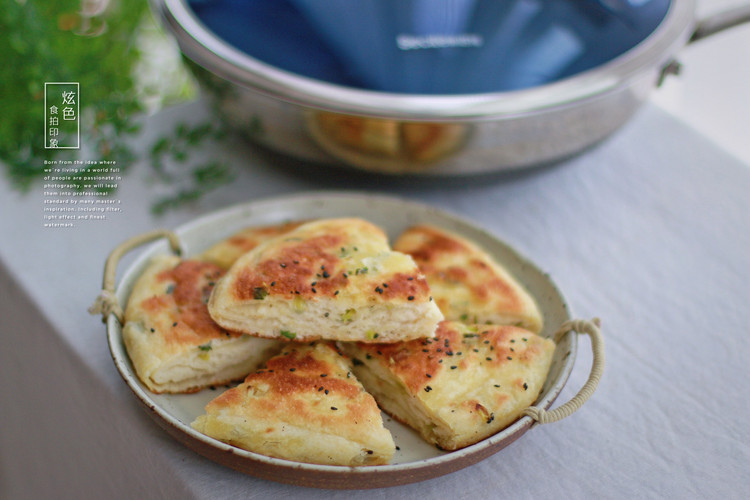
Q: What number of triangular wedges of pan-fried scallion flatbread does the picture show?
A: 6